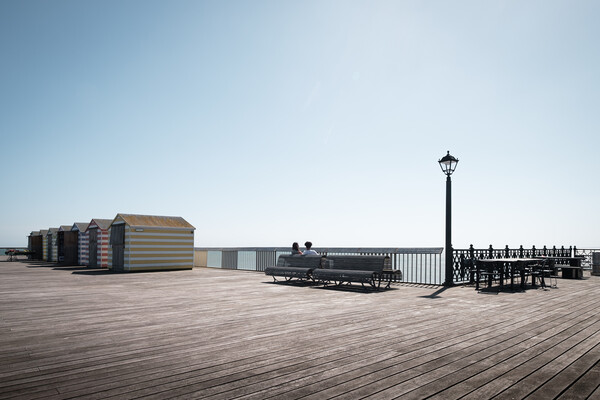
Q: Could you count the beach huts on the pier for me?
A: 7